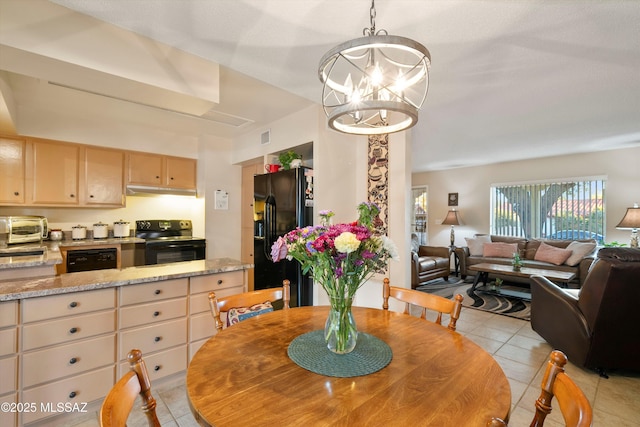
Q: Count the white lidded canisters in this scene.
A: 3